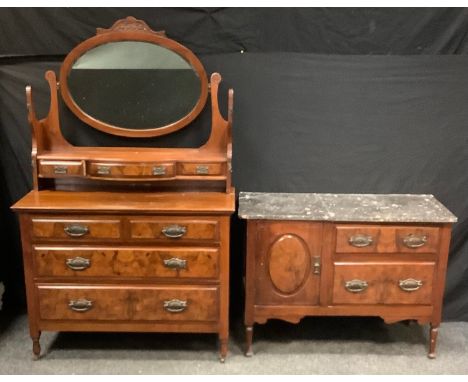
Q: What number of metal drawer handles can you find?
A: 14